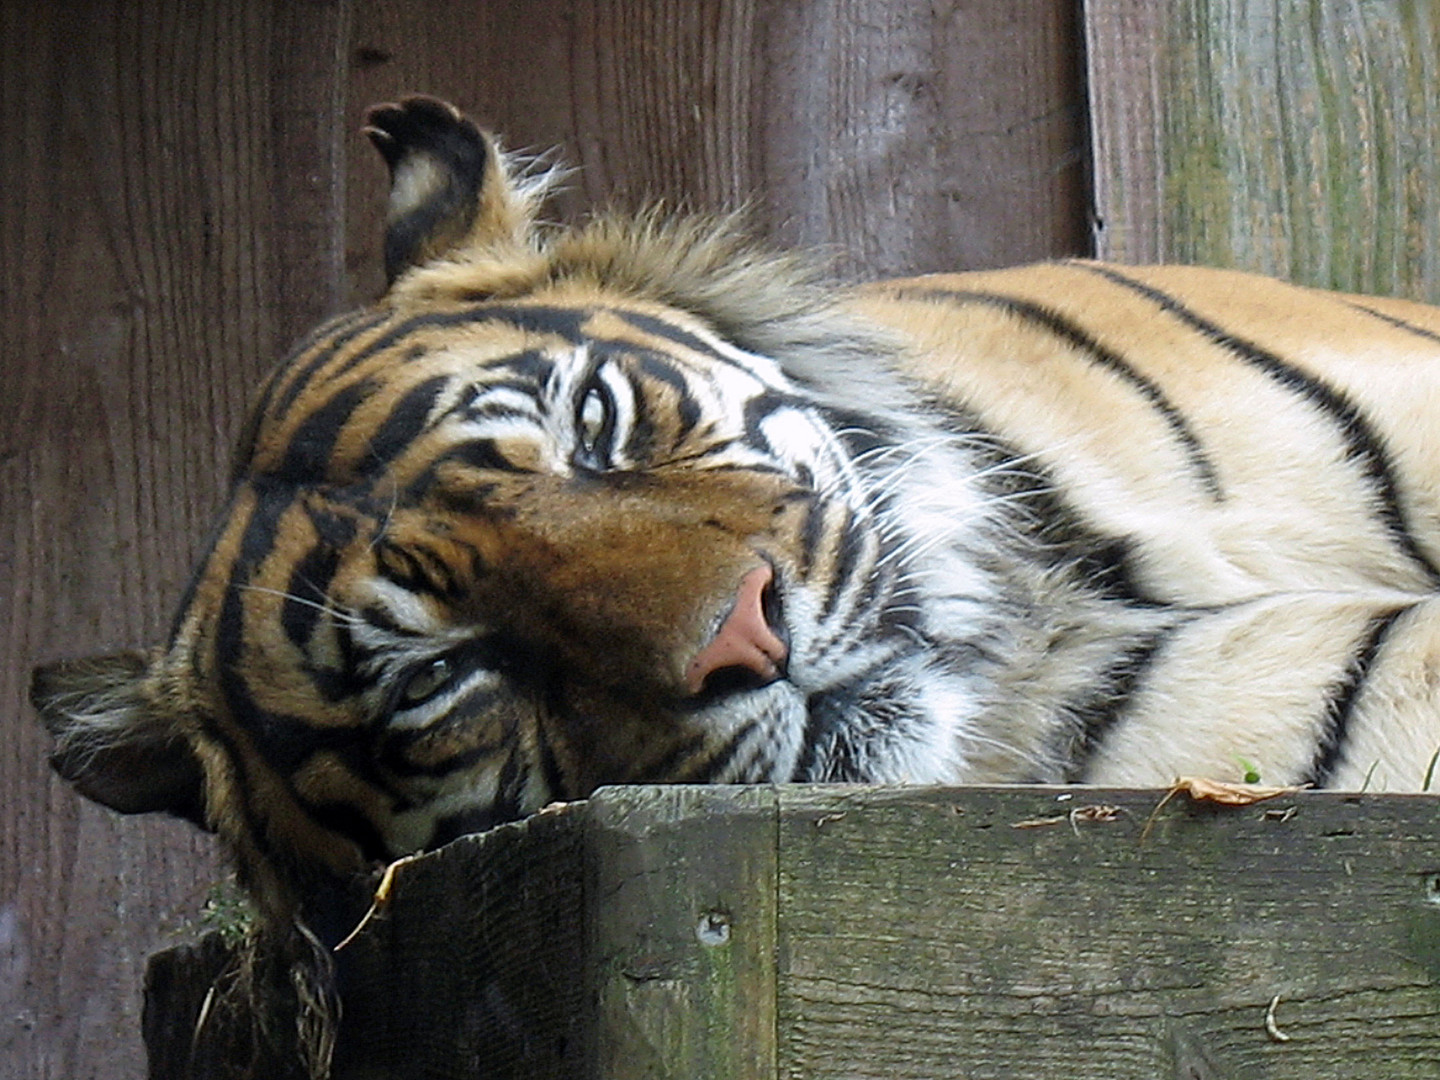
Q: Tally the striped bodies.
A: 1